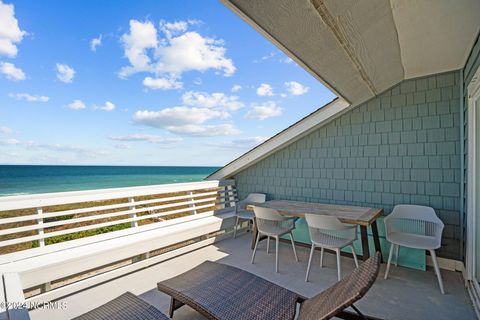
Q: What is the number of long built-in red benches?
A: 0